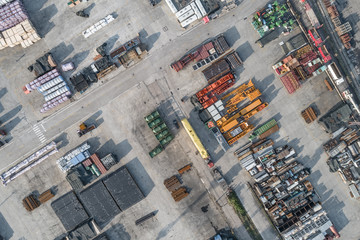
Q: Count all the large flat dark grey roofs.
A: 3